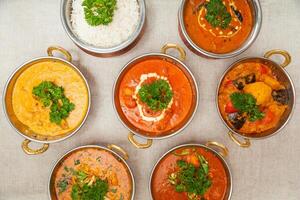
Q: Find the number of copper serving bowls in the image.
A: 7